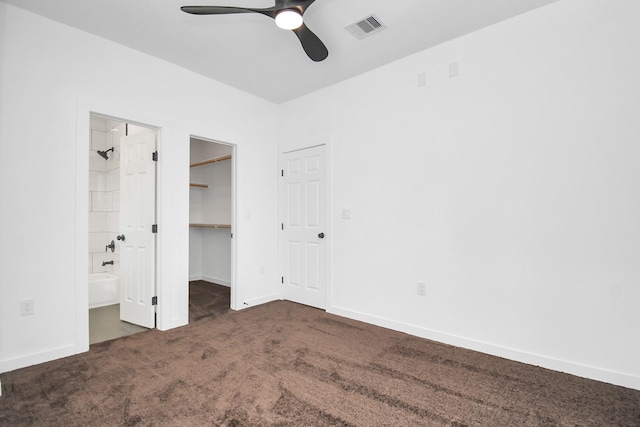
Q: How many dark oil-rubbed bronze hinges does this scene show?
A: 6